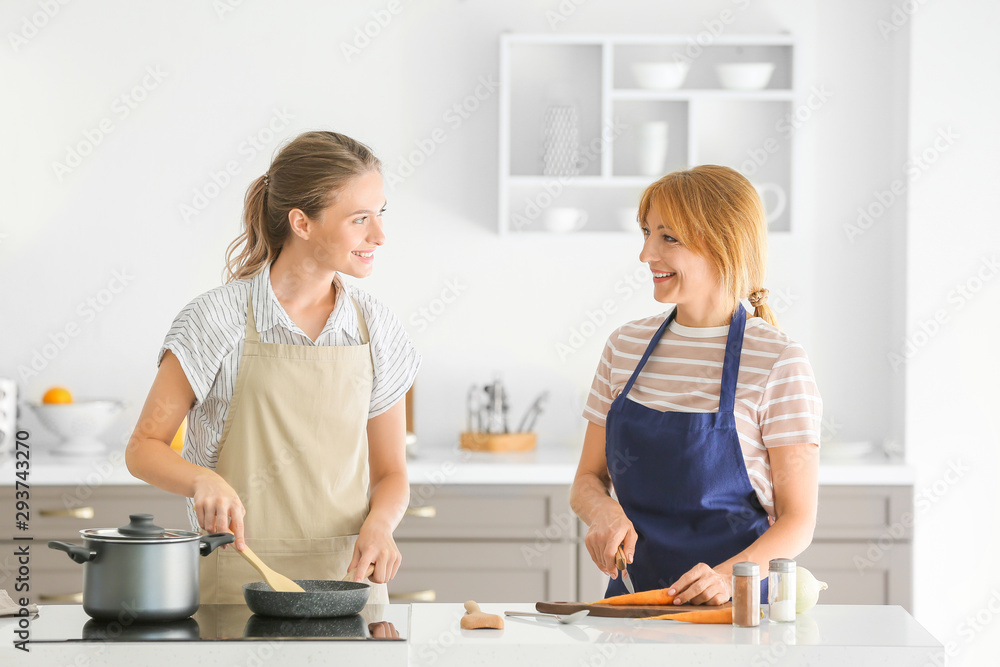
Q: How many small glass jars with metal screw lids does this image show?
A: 2